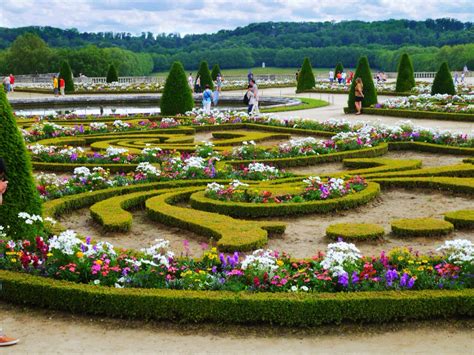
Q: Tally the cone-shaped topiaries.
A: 11